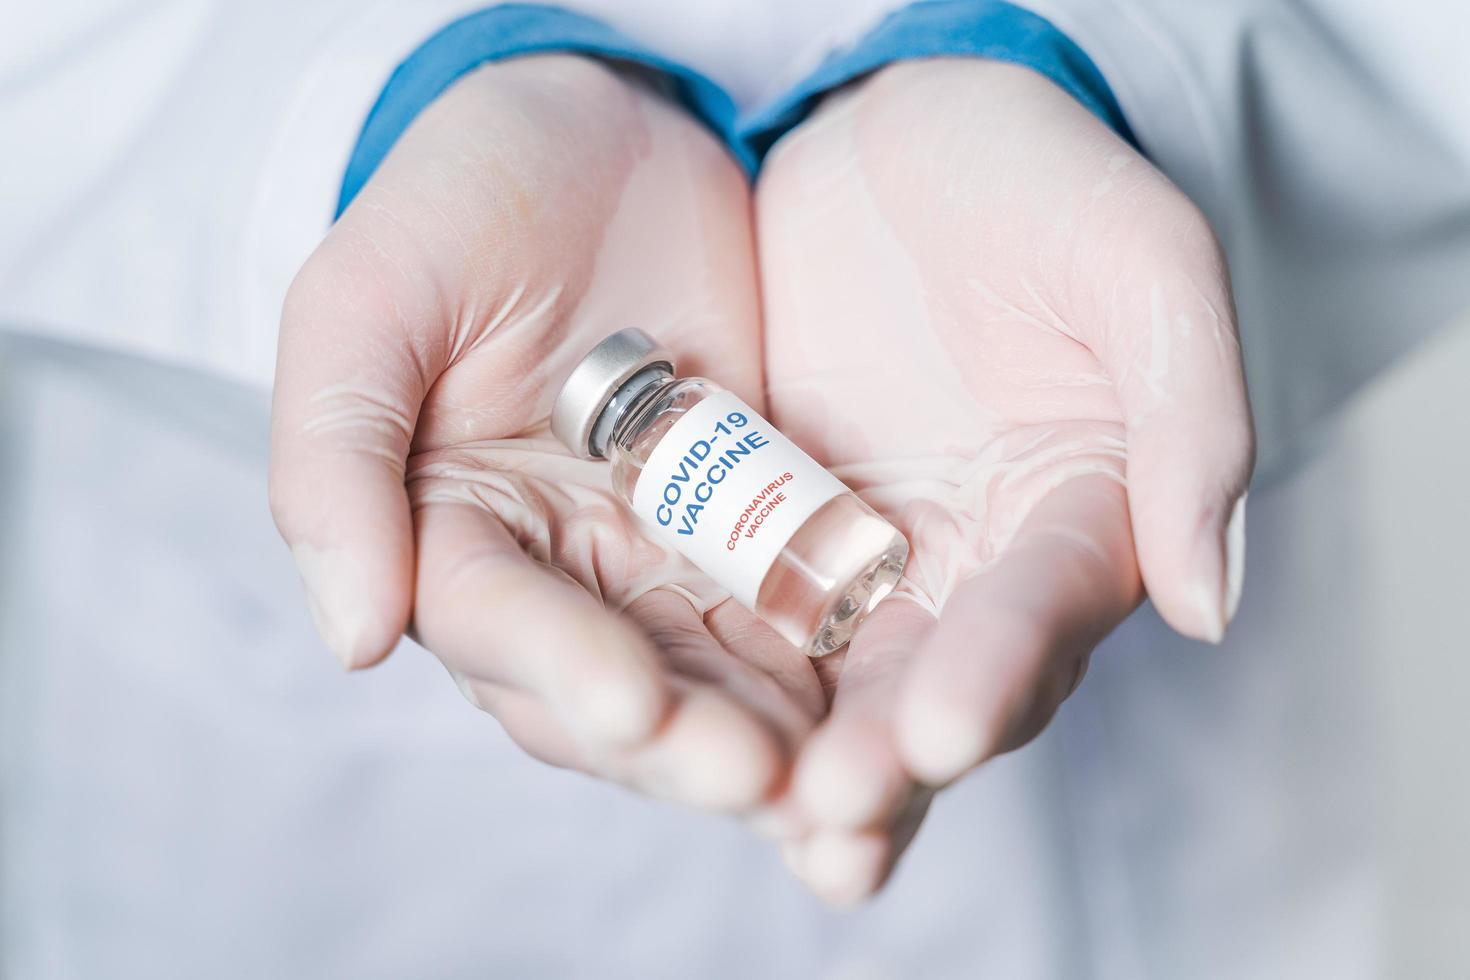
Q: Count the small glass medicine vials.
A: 1